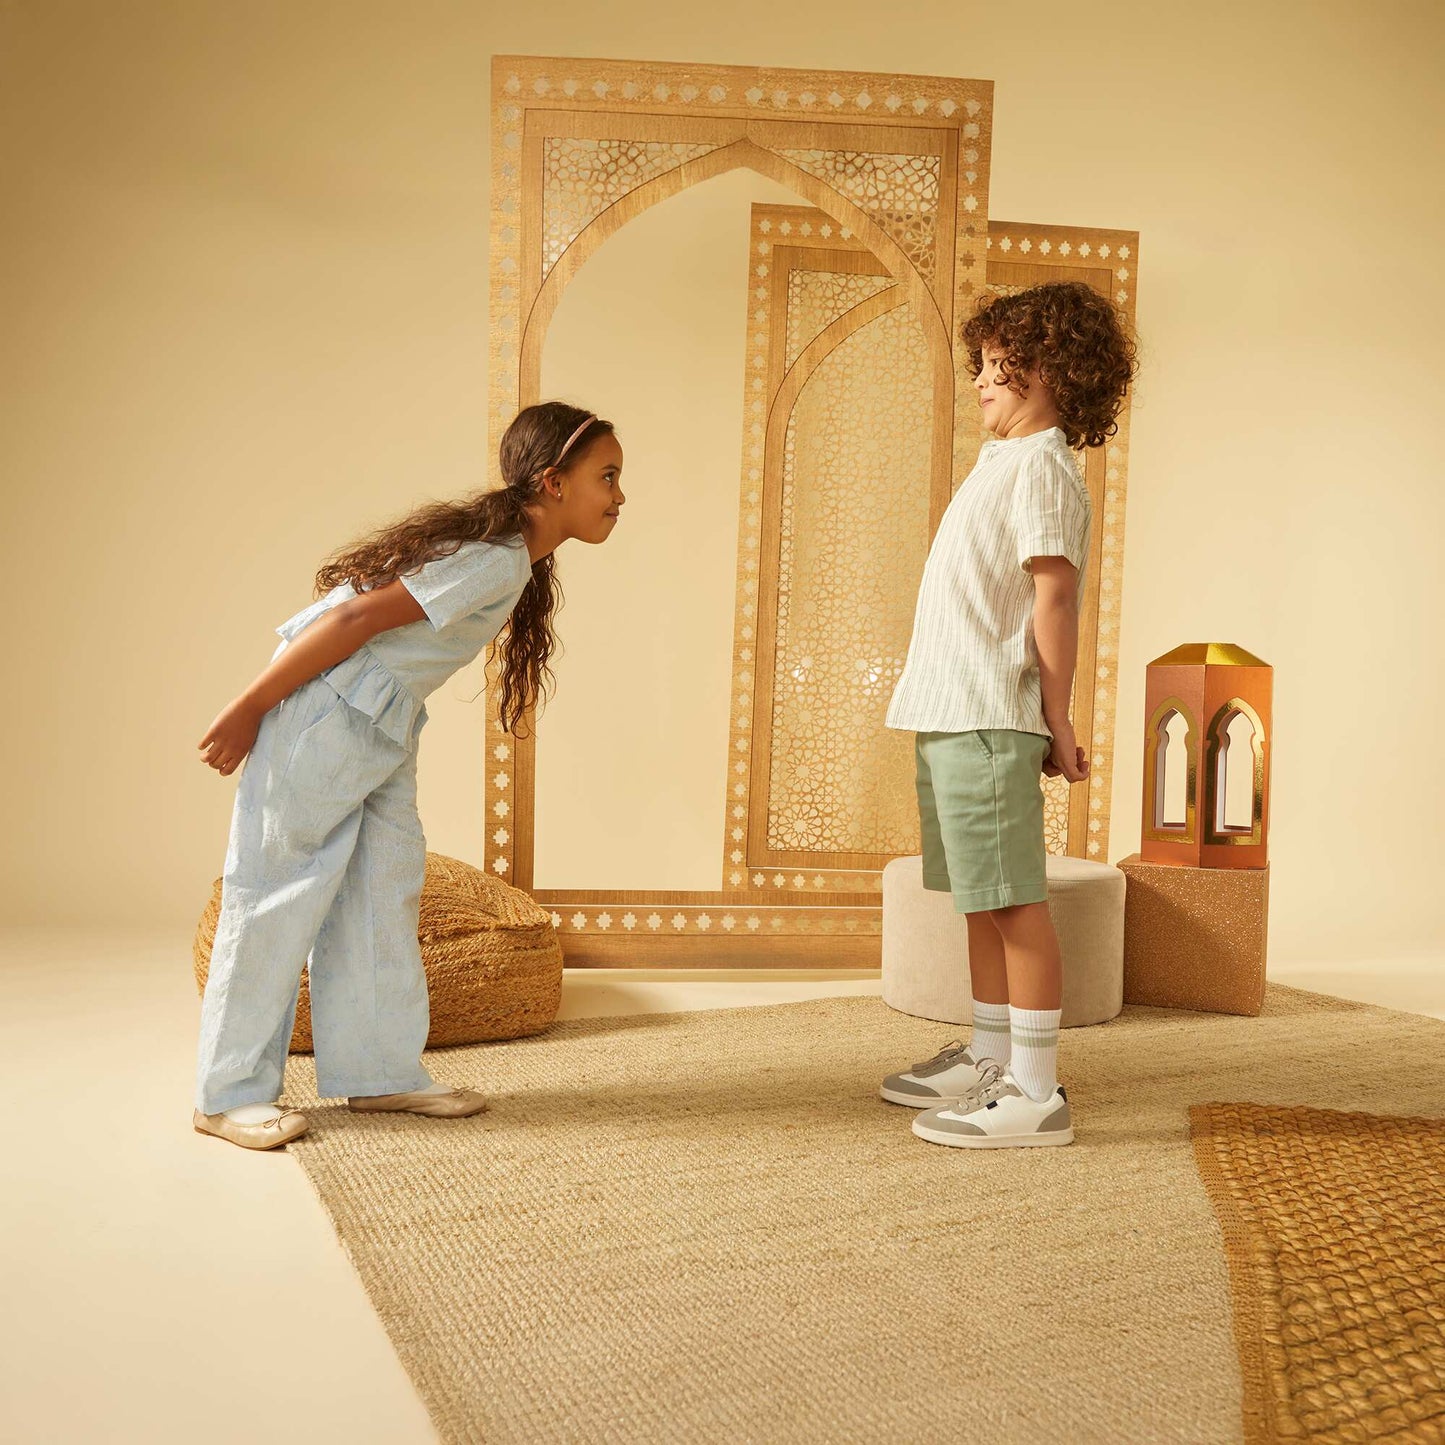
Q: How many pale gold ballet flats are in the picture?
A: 2